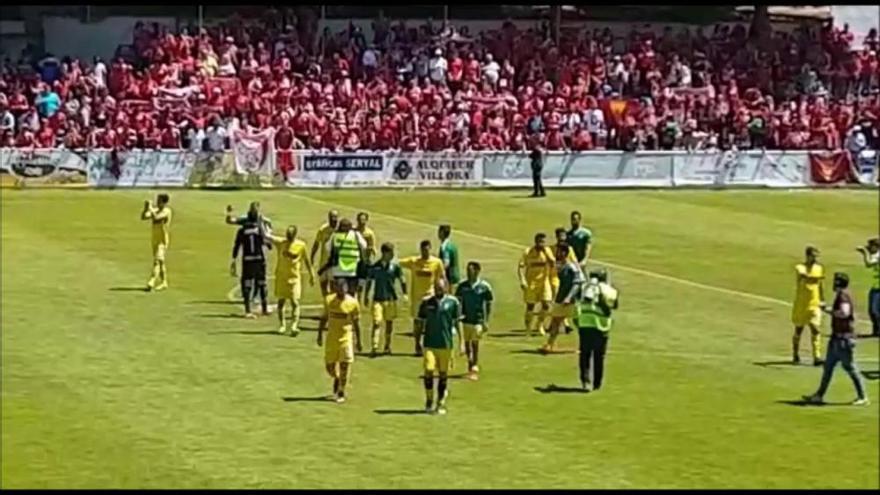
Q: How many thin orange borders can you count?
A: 0